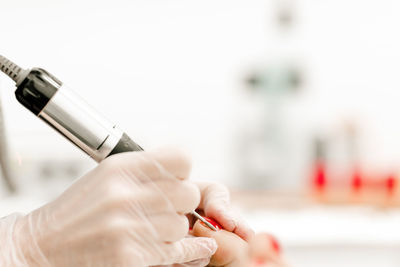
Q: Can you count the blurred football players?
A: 0